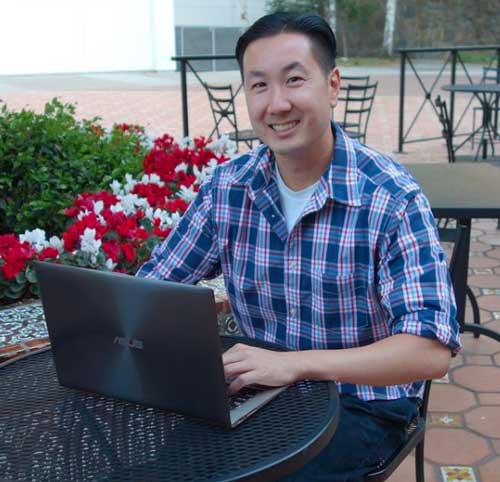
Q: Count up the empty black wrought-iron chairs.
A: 5